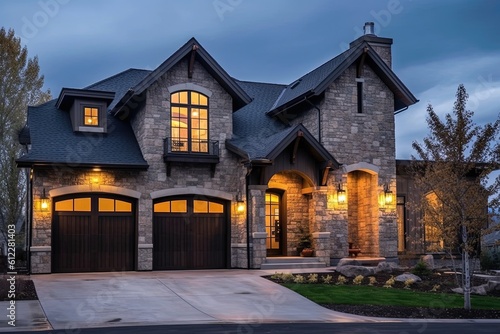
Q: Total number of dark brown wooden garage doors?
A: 2